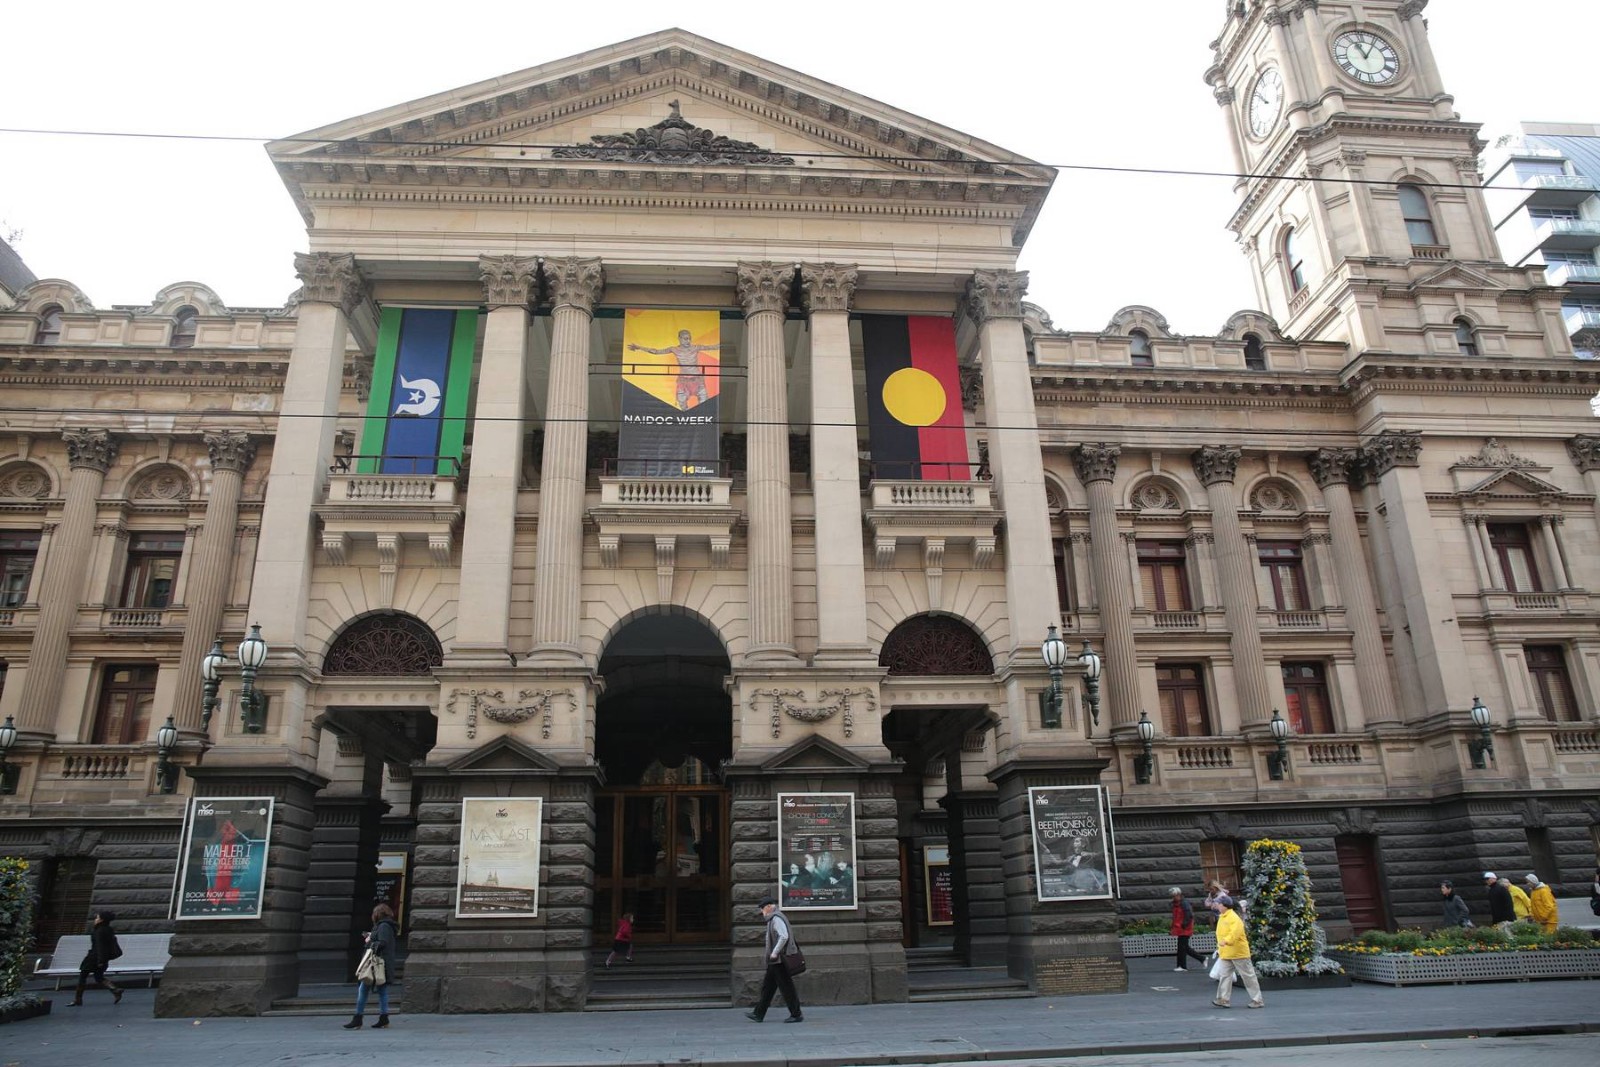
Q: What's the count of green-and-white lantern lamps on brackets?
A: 9